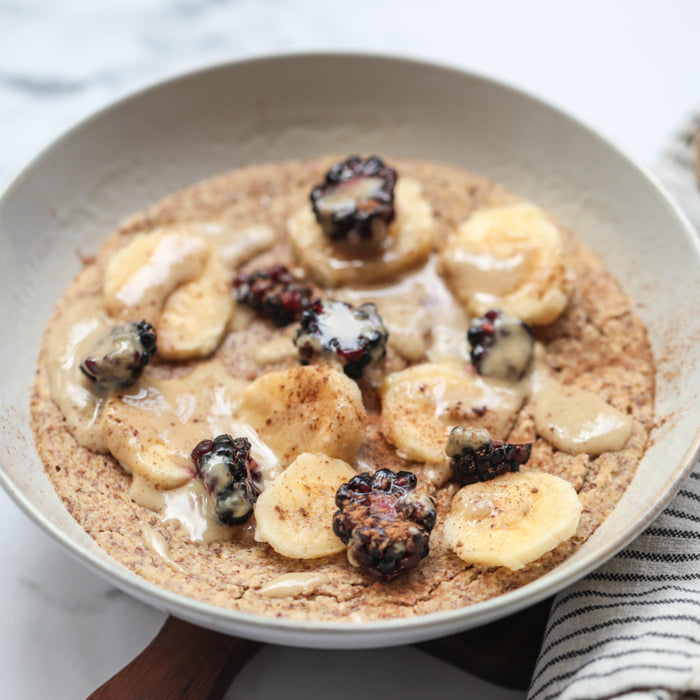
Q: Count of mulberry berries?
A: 8